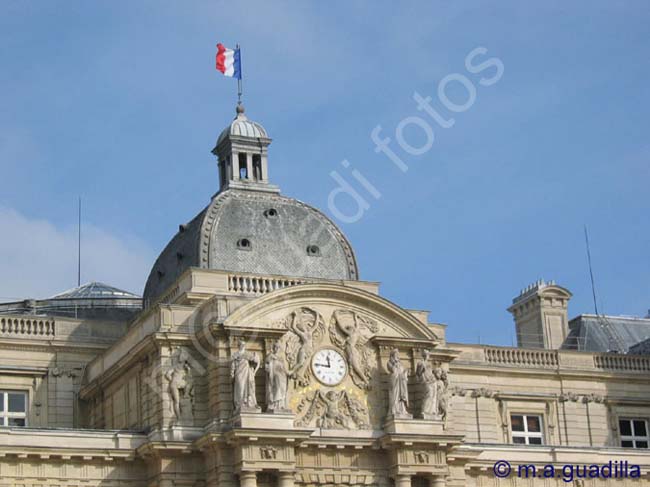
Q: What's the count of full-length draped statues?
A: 4